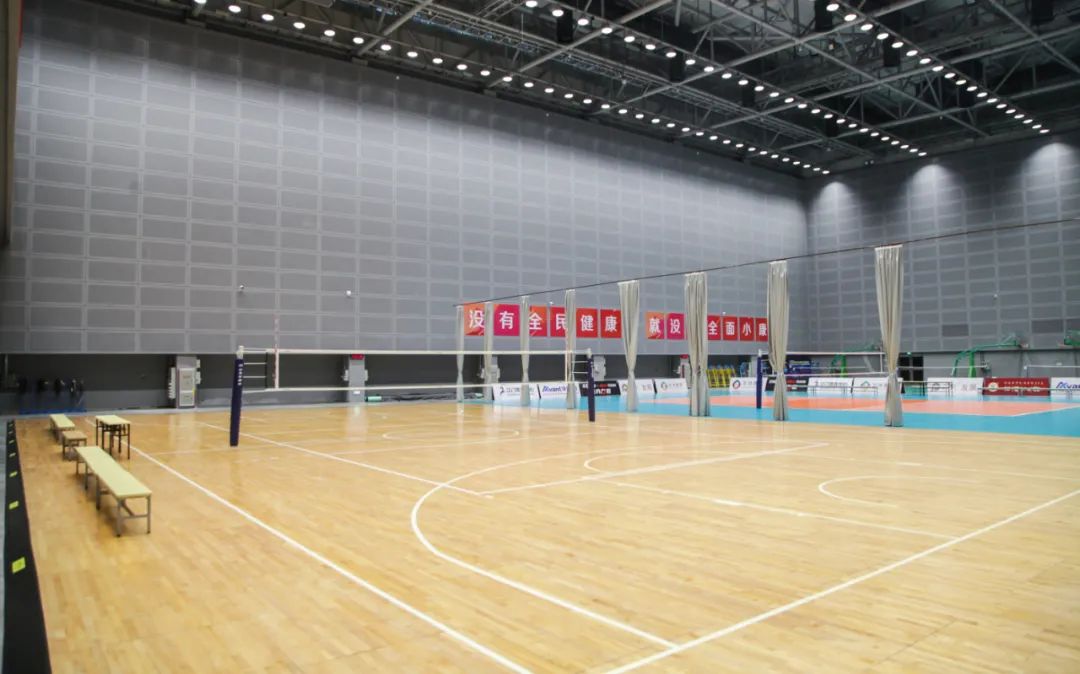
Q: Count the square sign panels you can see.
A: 12